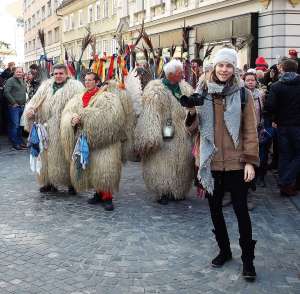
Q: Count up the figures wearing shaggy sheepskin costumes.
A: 3